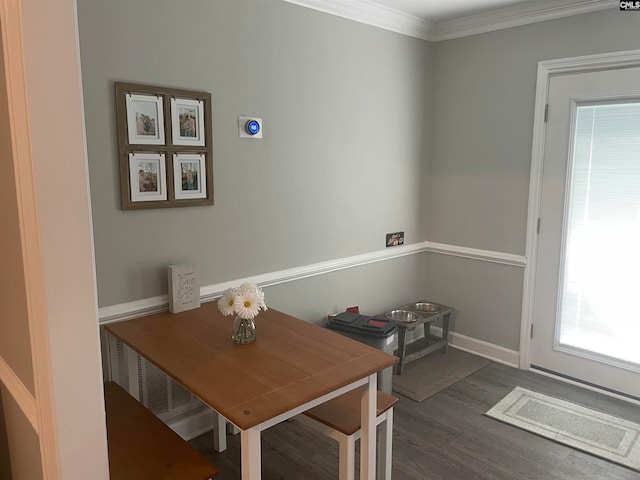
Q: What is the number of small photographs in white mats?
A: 4